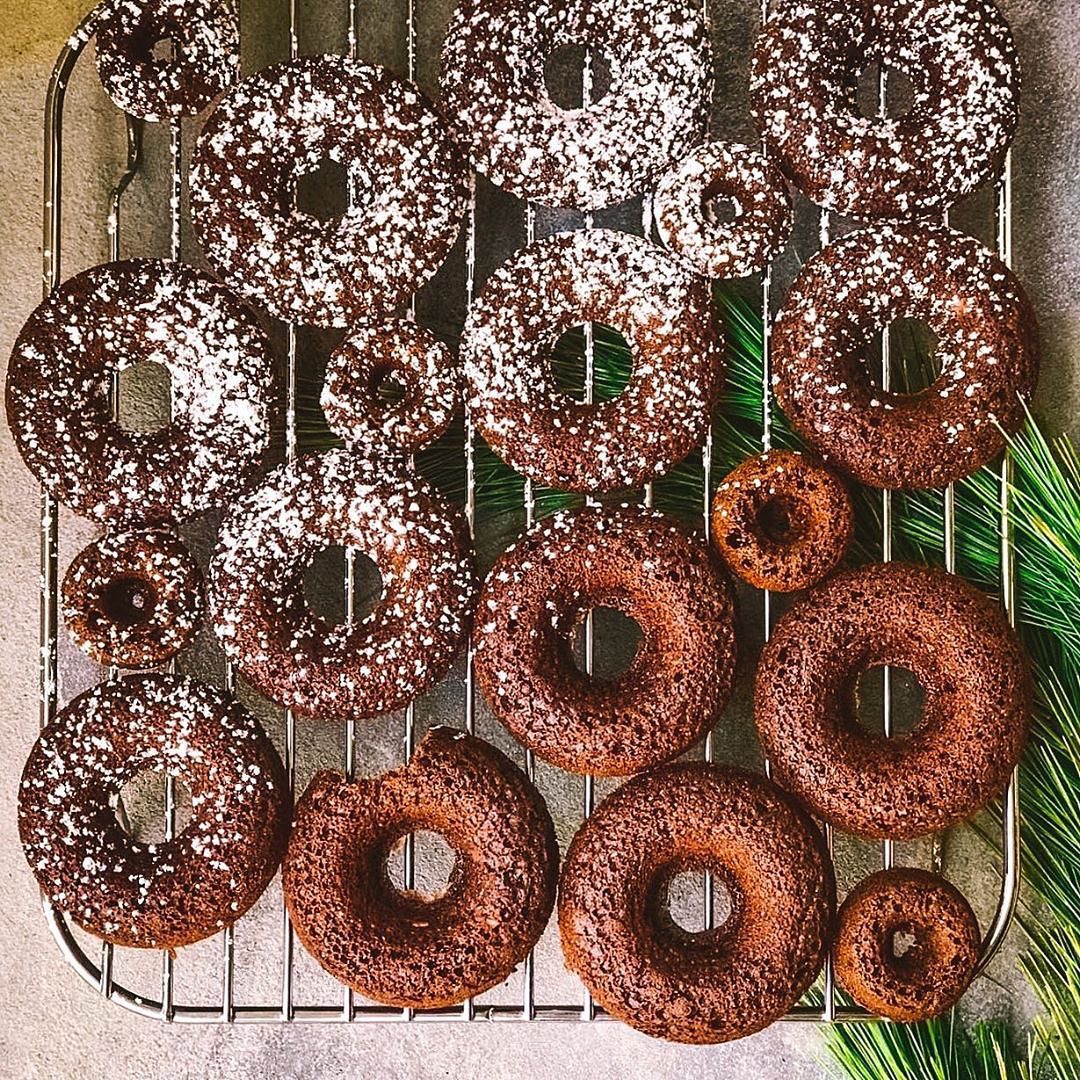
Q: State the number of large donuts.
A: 12